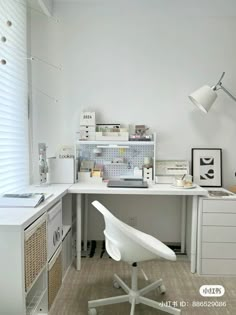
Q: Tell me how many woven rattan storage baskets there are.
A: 2